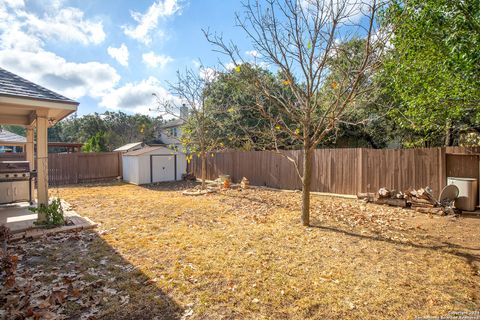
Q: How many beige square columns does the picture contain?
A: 2